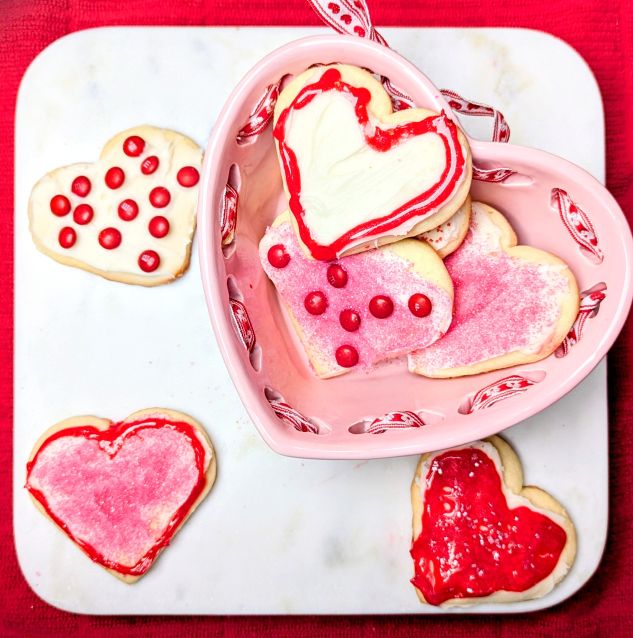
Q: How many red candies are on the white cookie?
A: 13